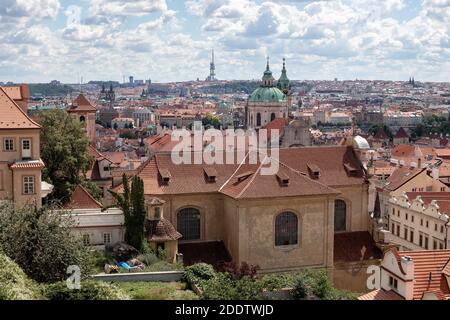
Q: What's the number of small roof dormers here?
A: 6